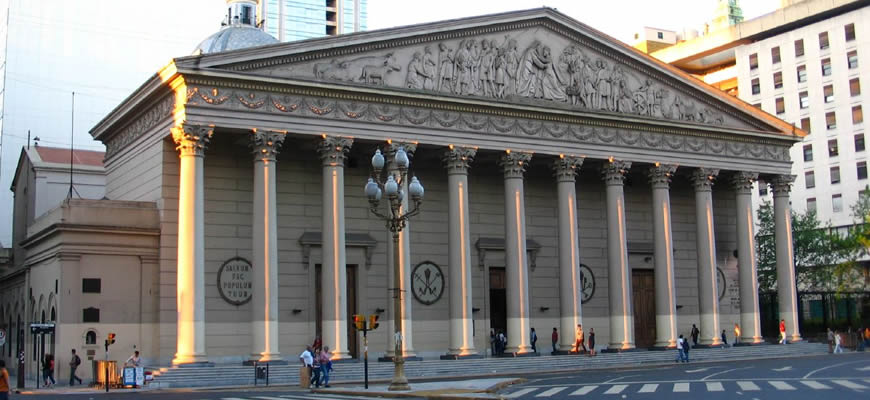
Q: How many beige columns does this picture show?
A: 12